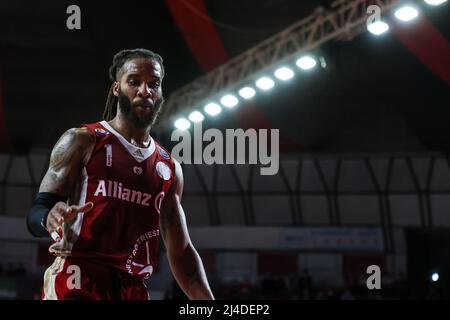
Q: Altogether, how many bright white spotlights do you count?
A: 11